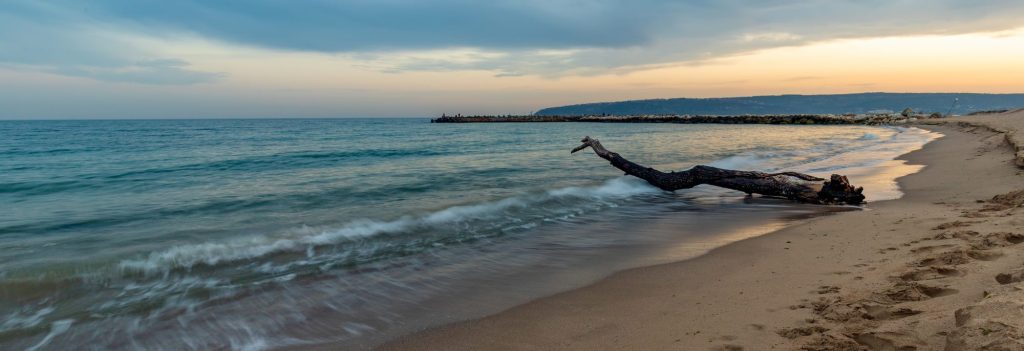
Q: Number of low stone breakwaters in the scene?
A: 1